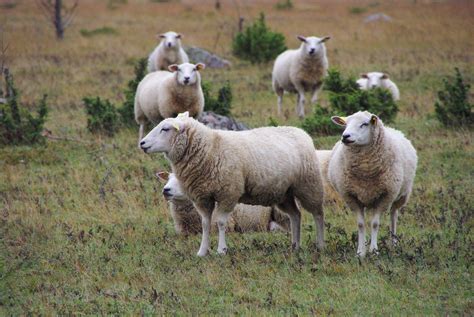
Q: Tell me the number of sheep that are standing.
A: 5